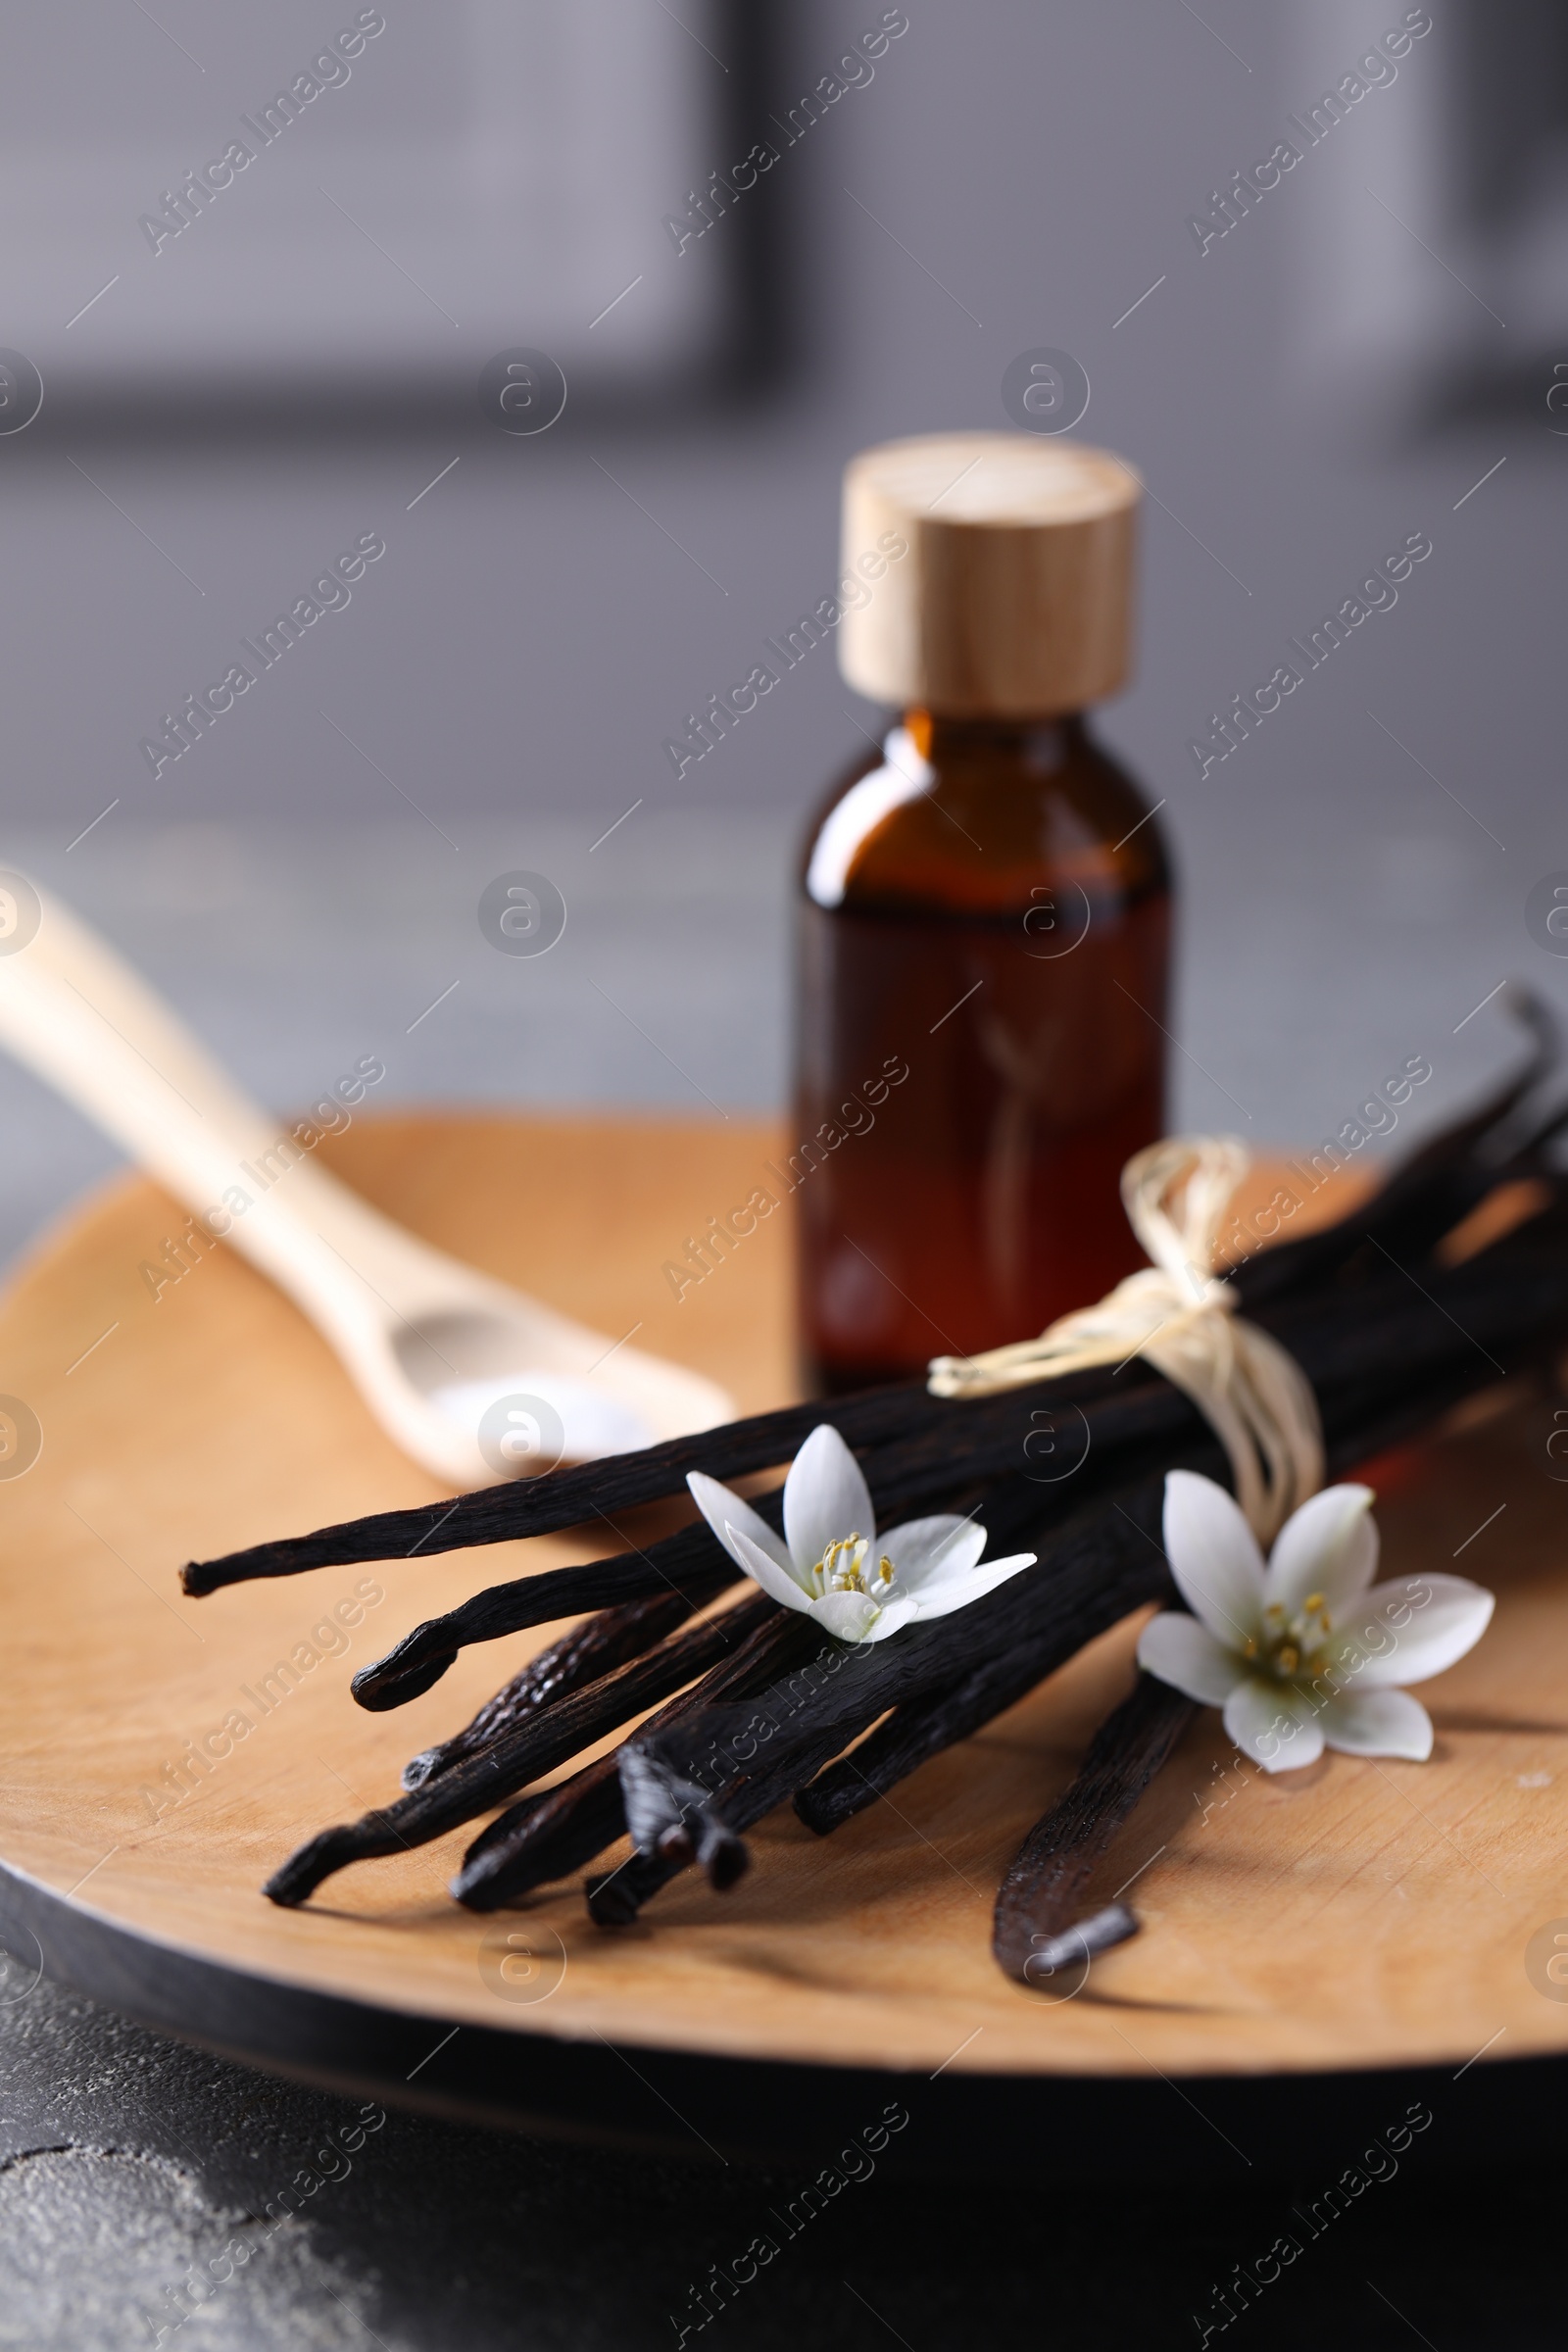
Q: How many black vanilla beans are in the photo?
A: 9